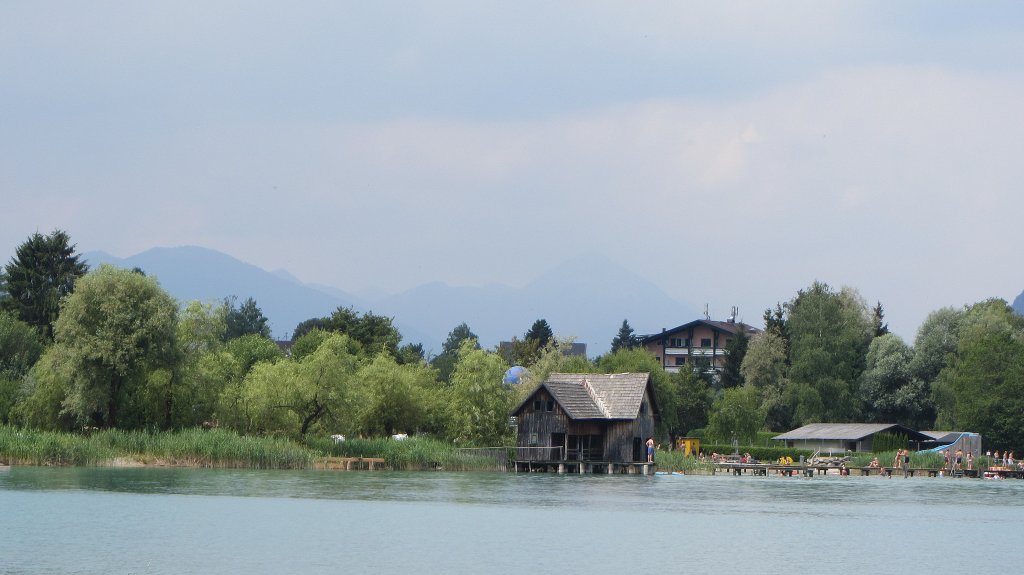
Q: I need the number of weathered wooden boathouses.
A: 1